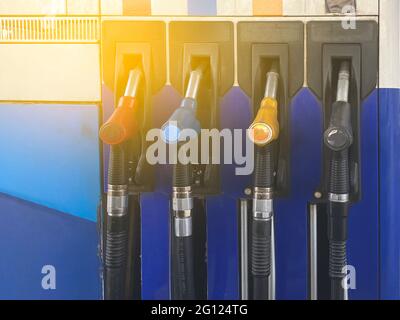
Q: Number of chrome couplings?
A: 4